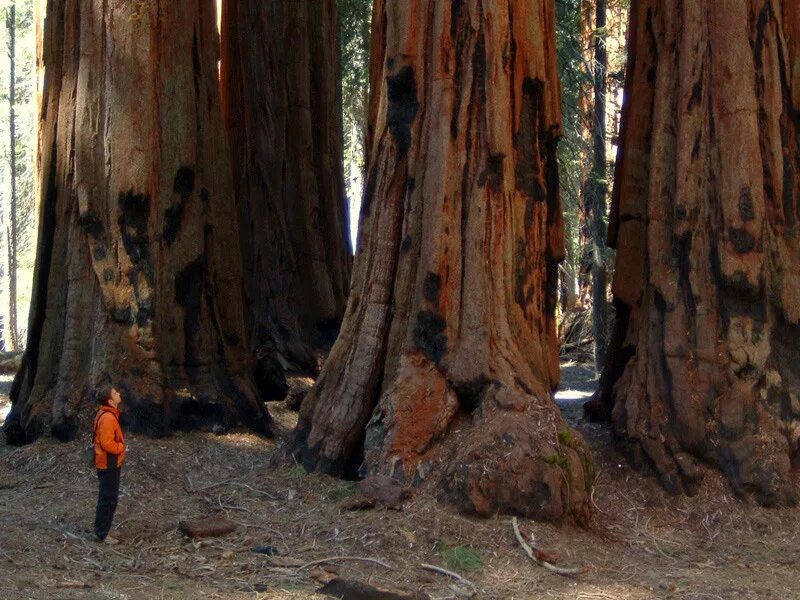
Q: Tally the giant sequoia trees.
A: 4